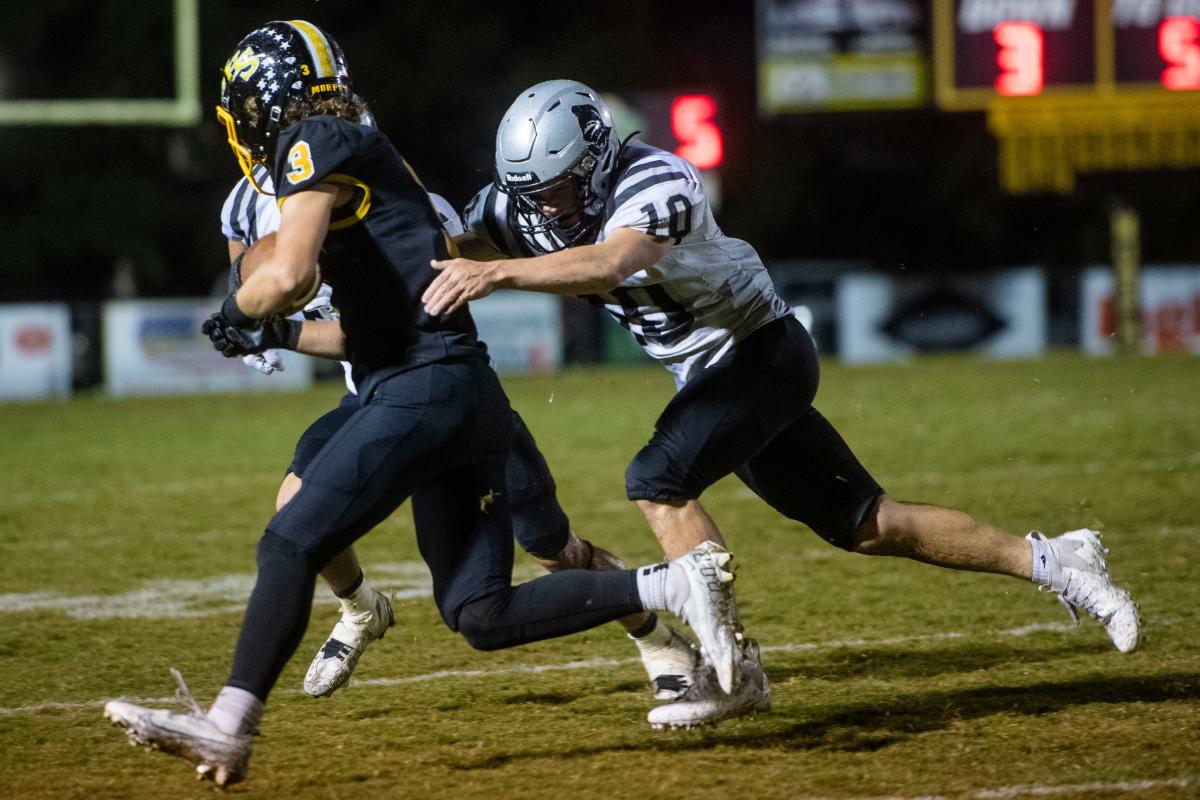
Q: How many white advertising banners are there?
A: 5